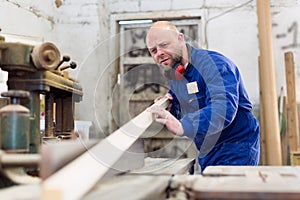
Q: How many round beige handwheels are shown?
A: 1